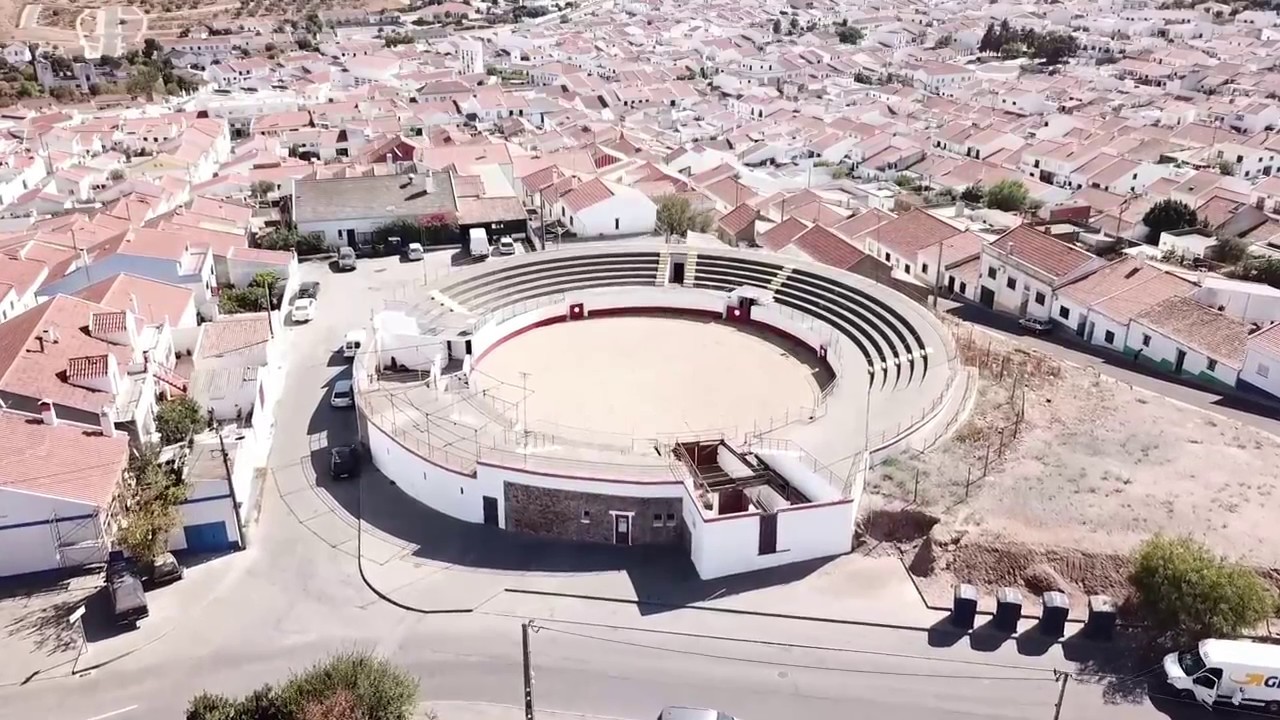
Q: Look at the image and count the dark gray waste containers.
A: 4